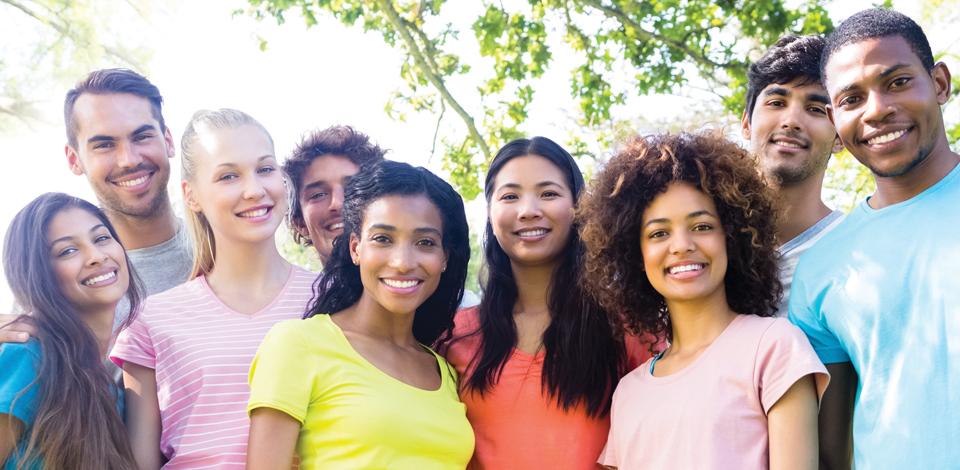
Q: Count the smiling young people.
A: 9